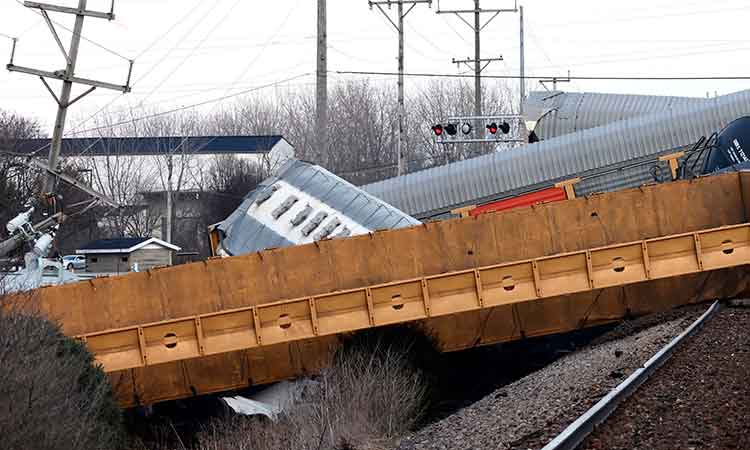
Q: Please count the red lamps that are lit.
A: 2